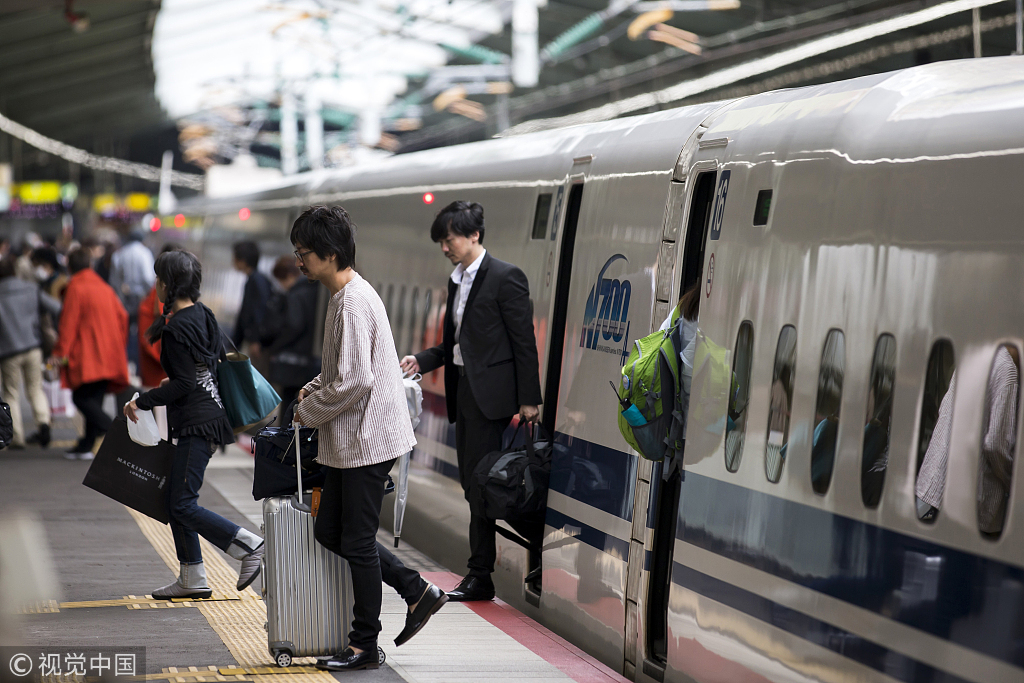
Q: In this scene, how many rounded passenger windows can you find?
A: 6